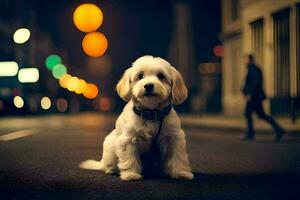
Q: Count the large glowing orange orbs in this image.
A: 2